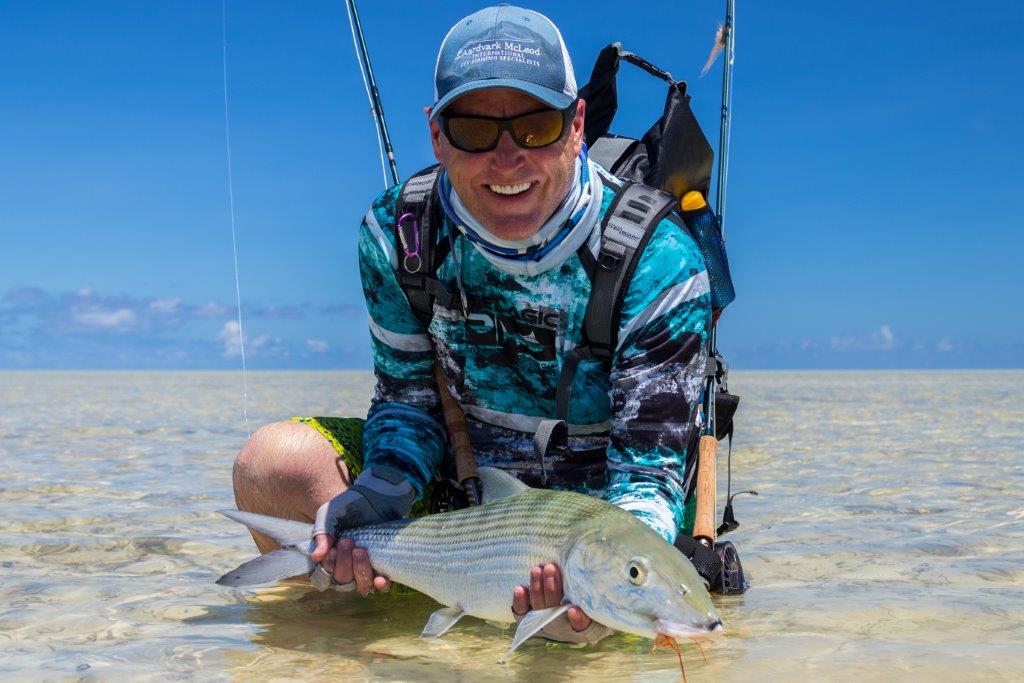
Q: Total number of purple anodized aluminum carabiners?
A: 1